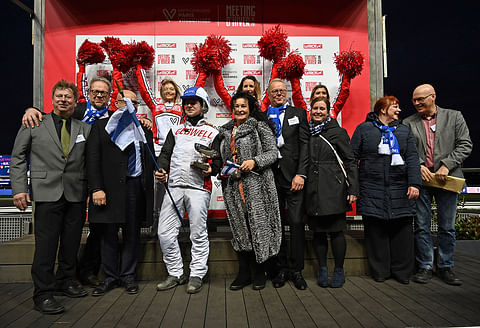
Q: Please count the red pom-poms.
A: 8